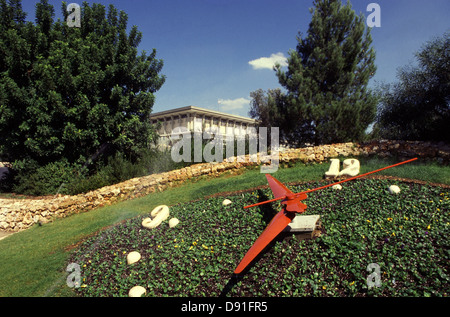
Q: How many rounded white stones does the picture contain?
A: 6